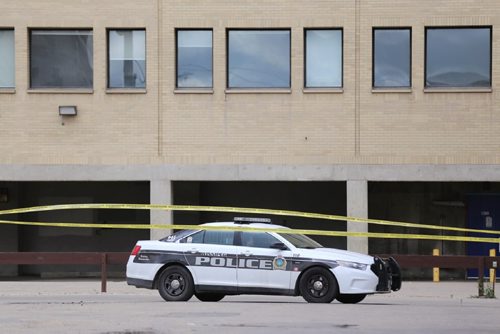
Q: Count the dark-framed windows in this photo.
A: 8